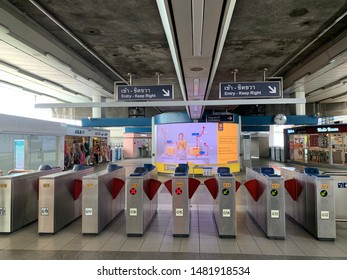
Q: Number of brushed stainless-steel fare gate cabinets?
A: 8